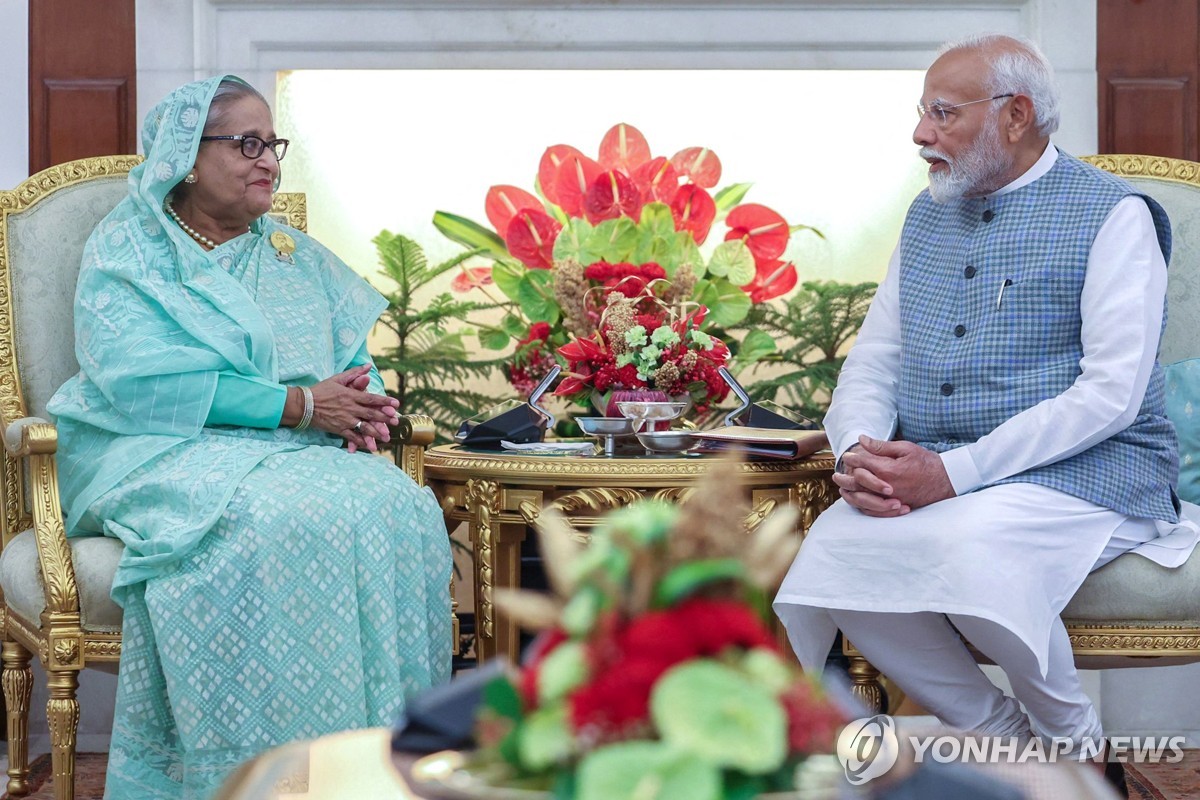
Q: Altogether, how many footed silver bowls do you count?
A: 3